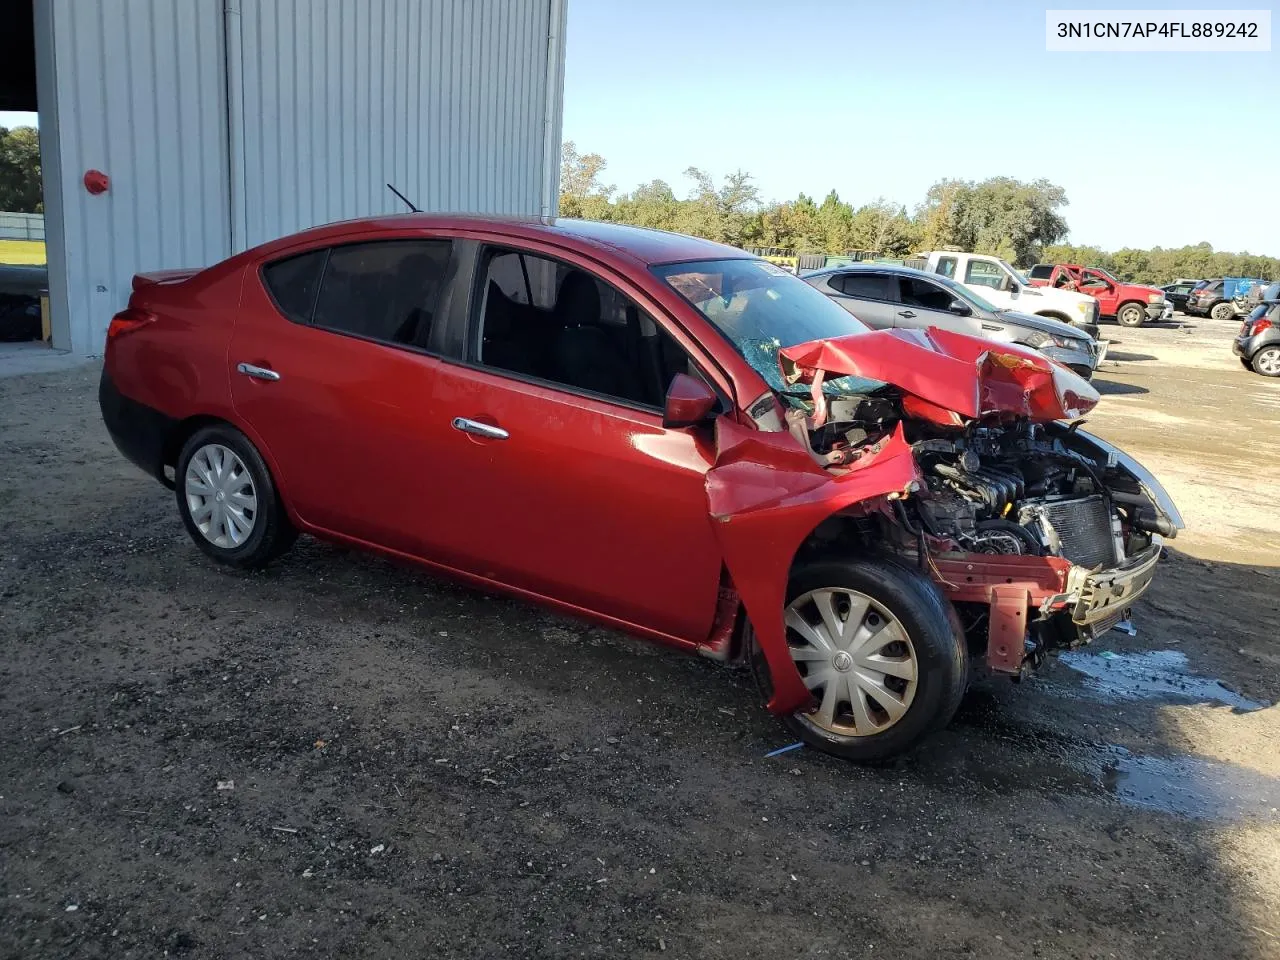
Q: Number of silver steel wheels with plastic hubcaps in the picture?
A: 2